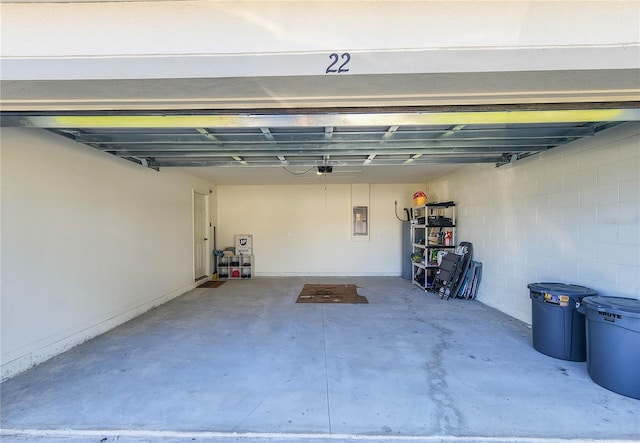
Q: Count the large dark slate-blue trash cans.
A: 2